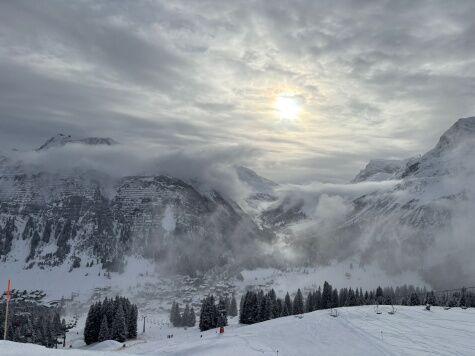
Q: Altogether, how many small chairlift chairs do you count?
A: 6